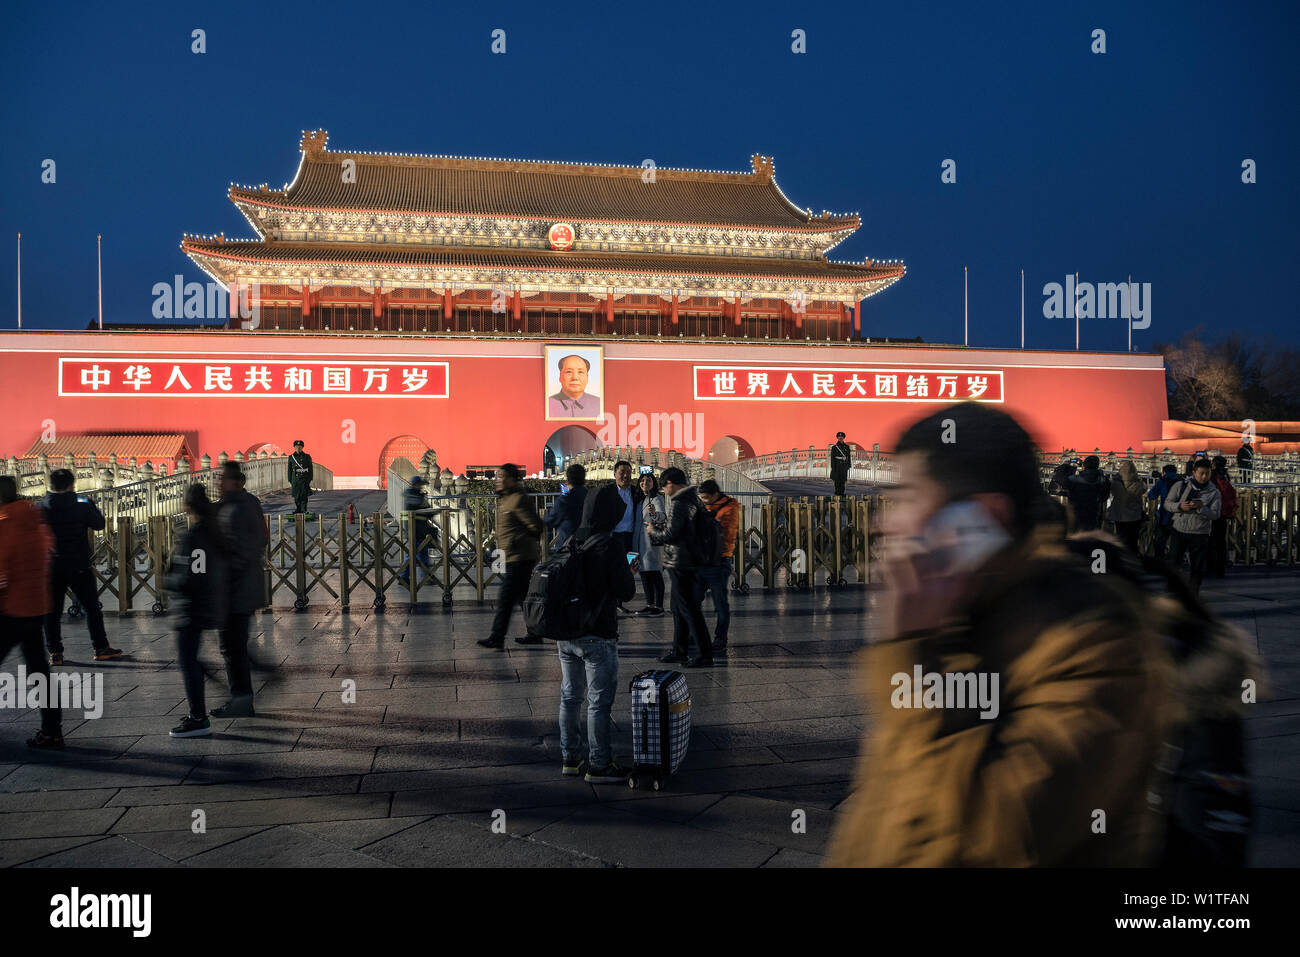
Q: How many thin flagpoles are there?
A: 6